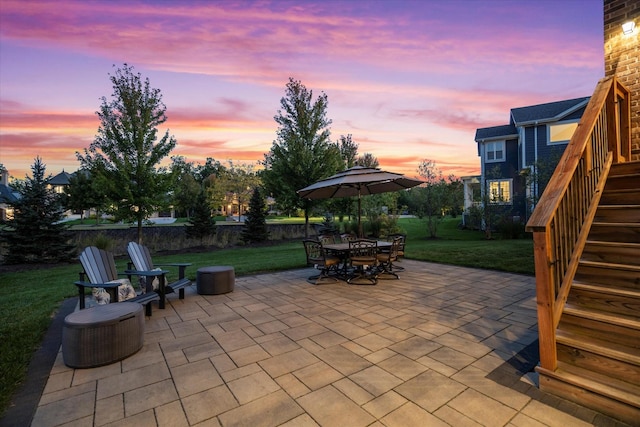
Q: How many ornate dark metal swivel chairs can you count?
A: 6